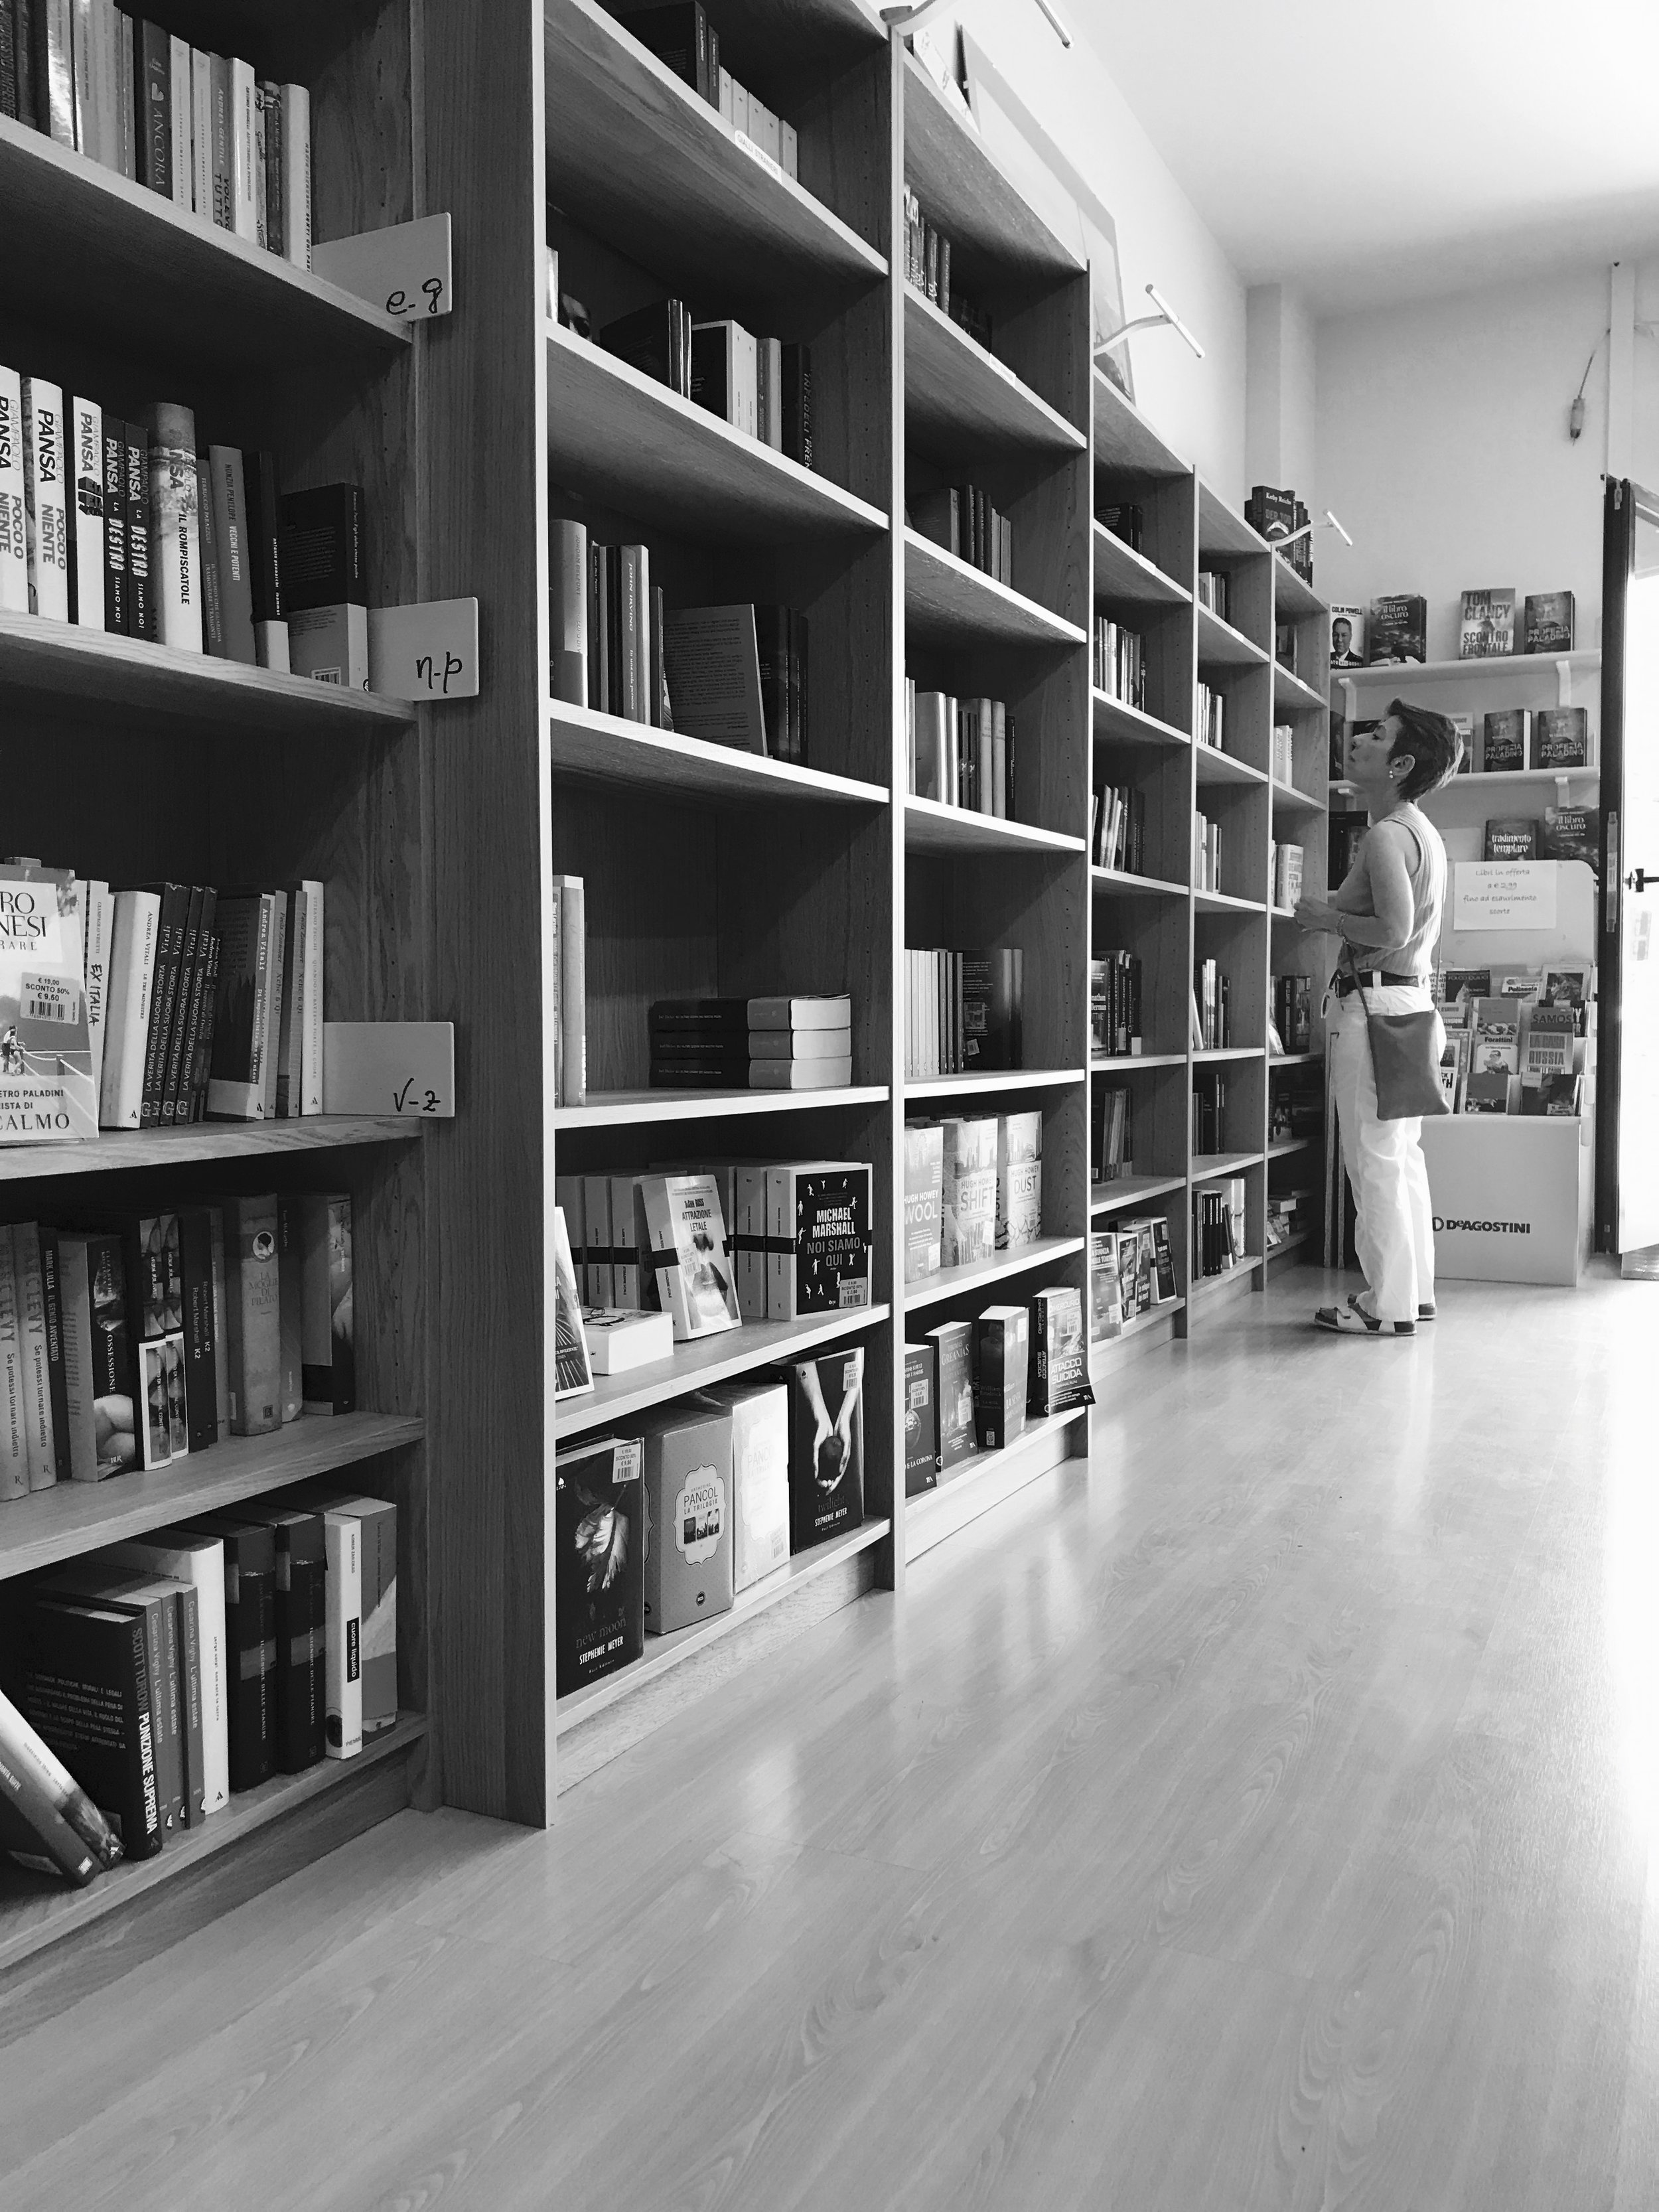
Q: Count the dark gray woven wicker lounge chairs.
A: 0